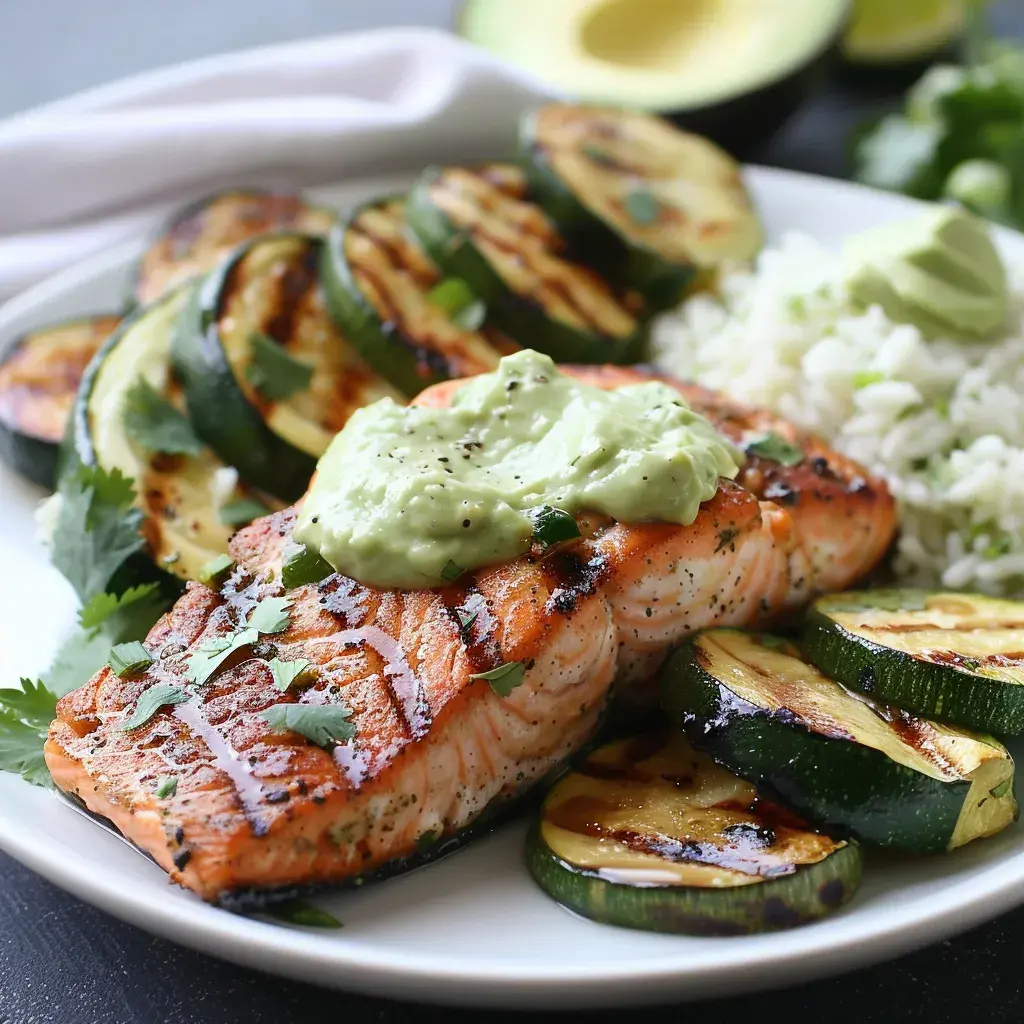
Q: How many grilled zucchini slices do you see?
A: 10